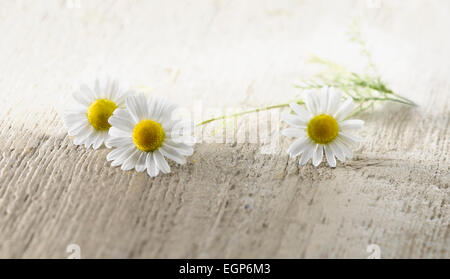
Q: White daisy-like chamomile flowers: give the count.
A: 3